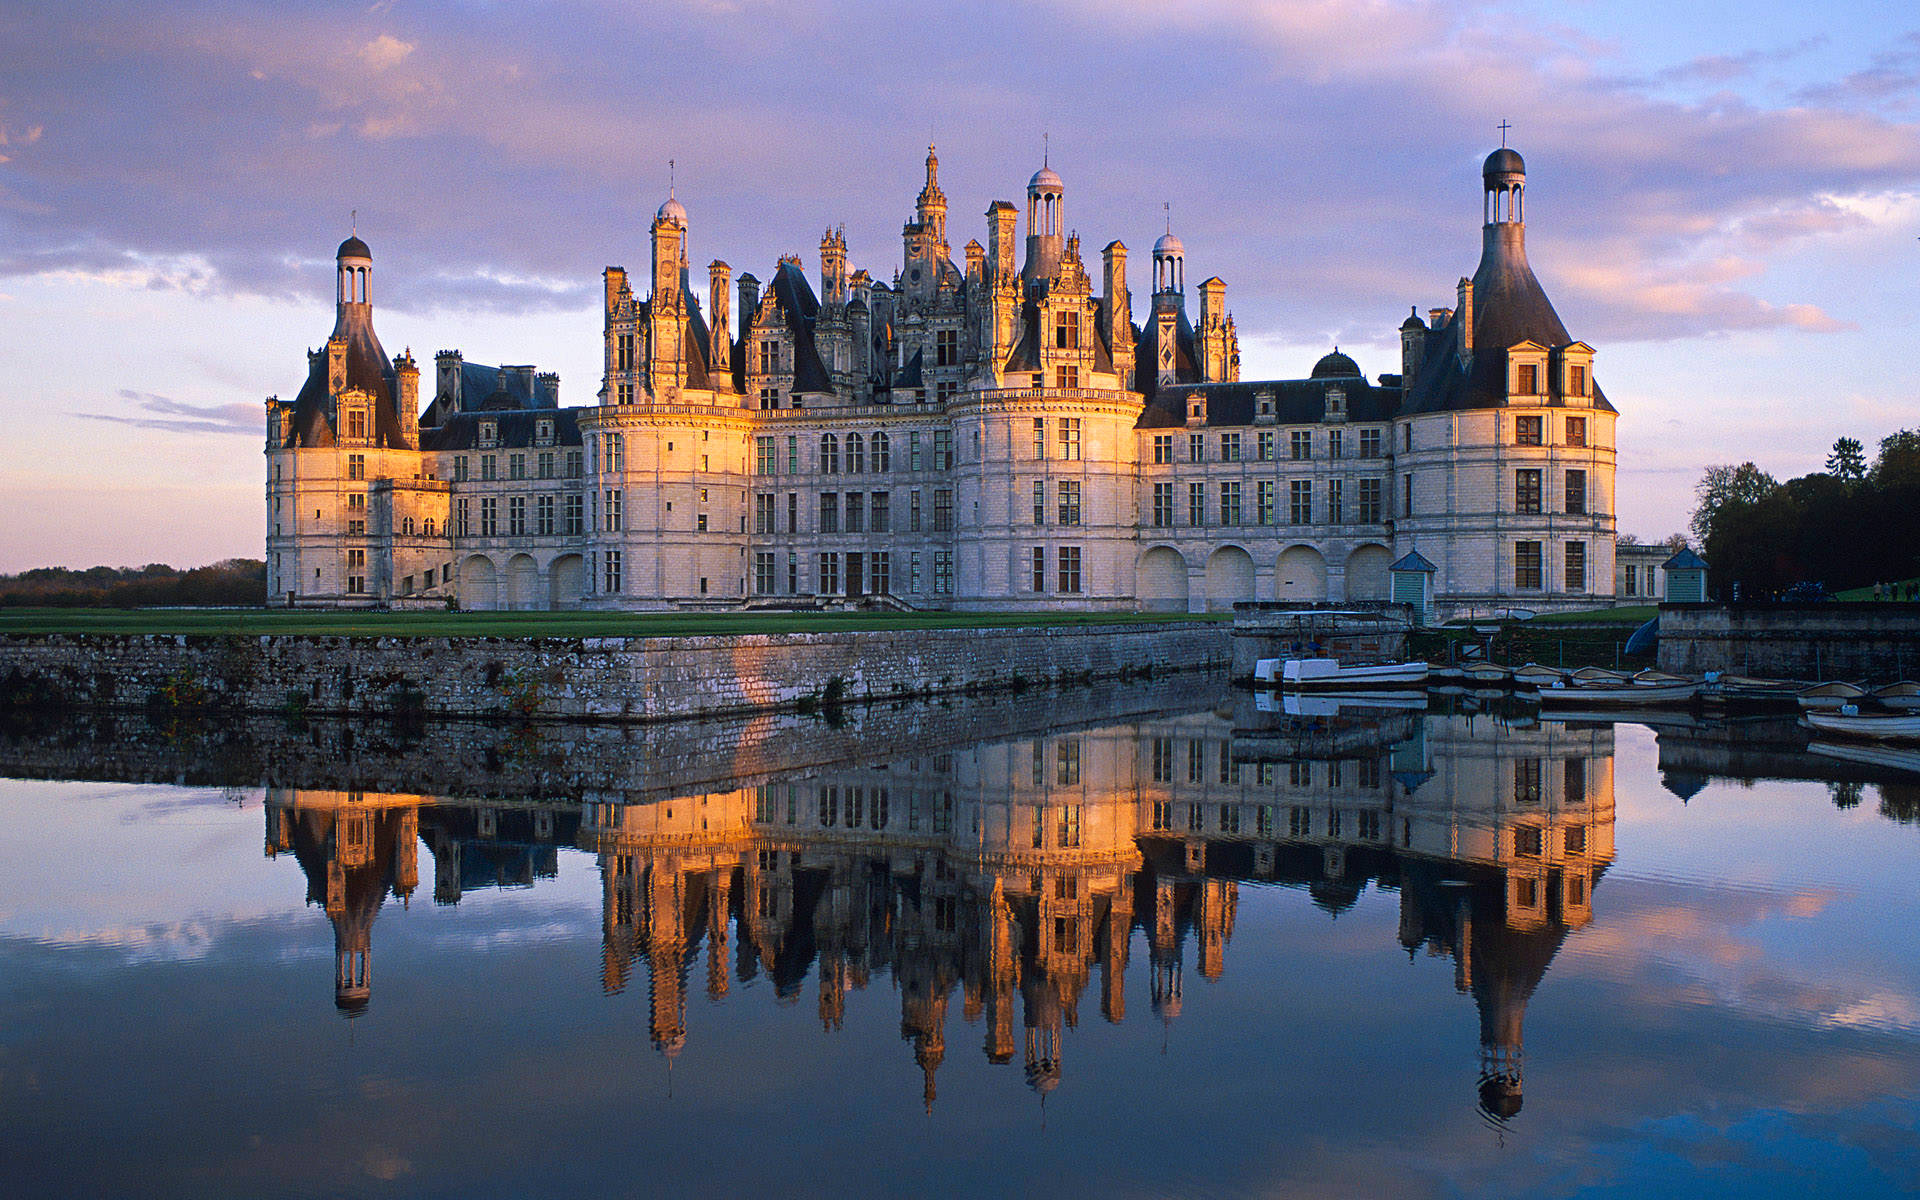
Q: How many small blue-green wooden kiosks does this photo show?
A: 2